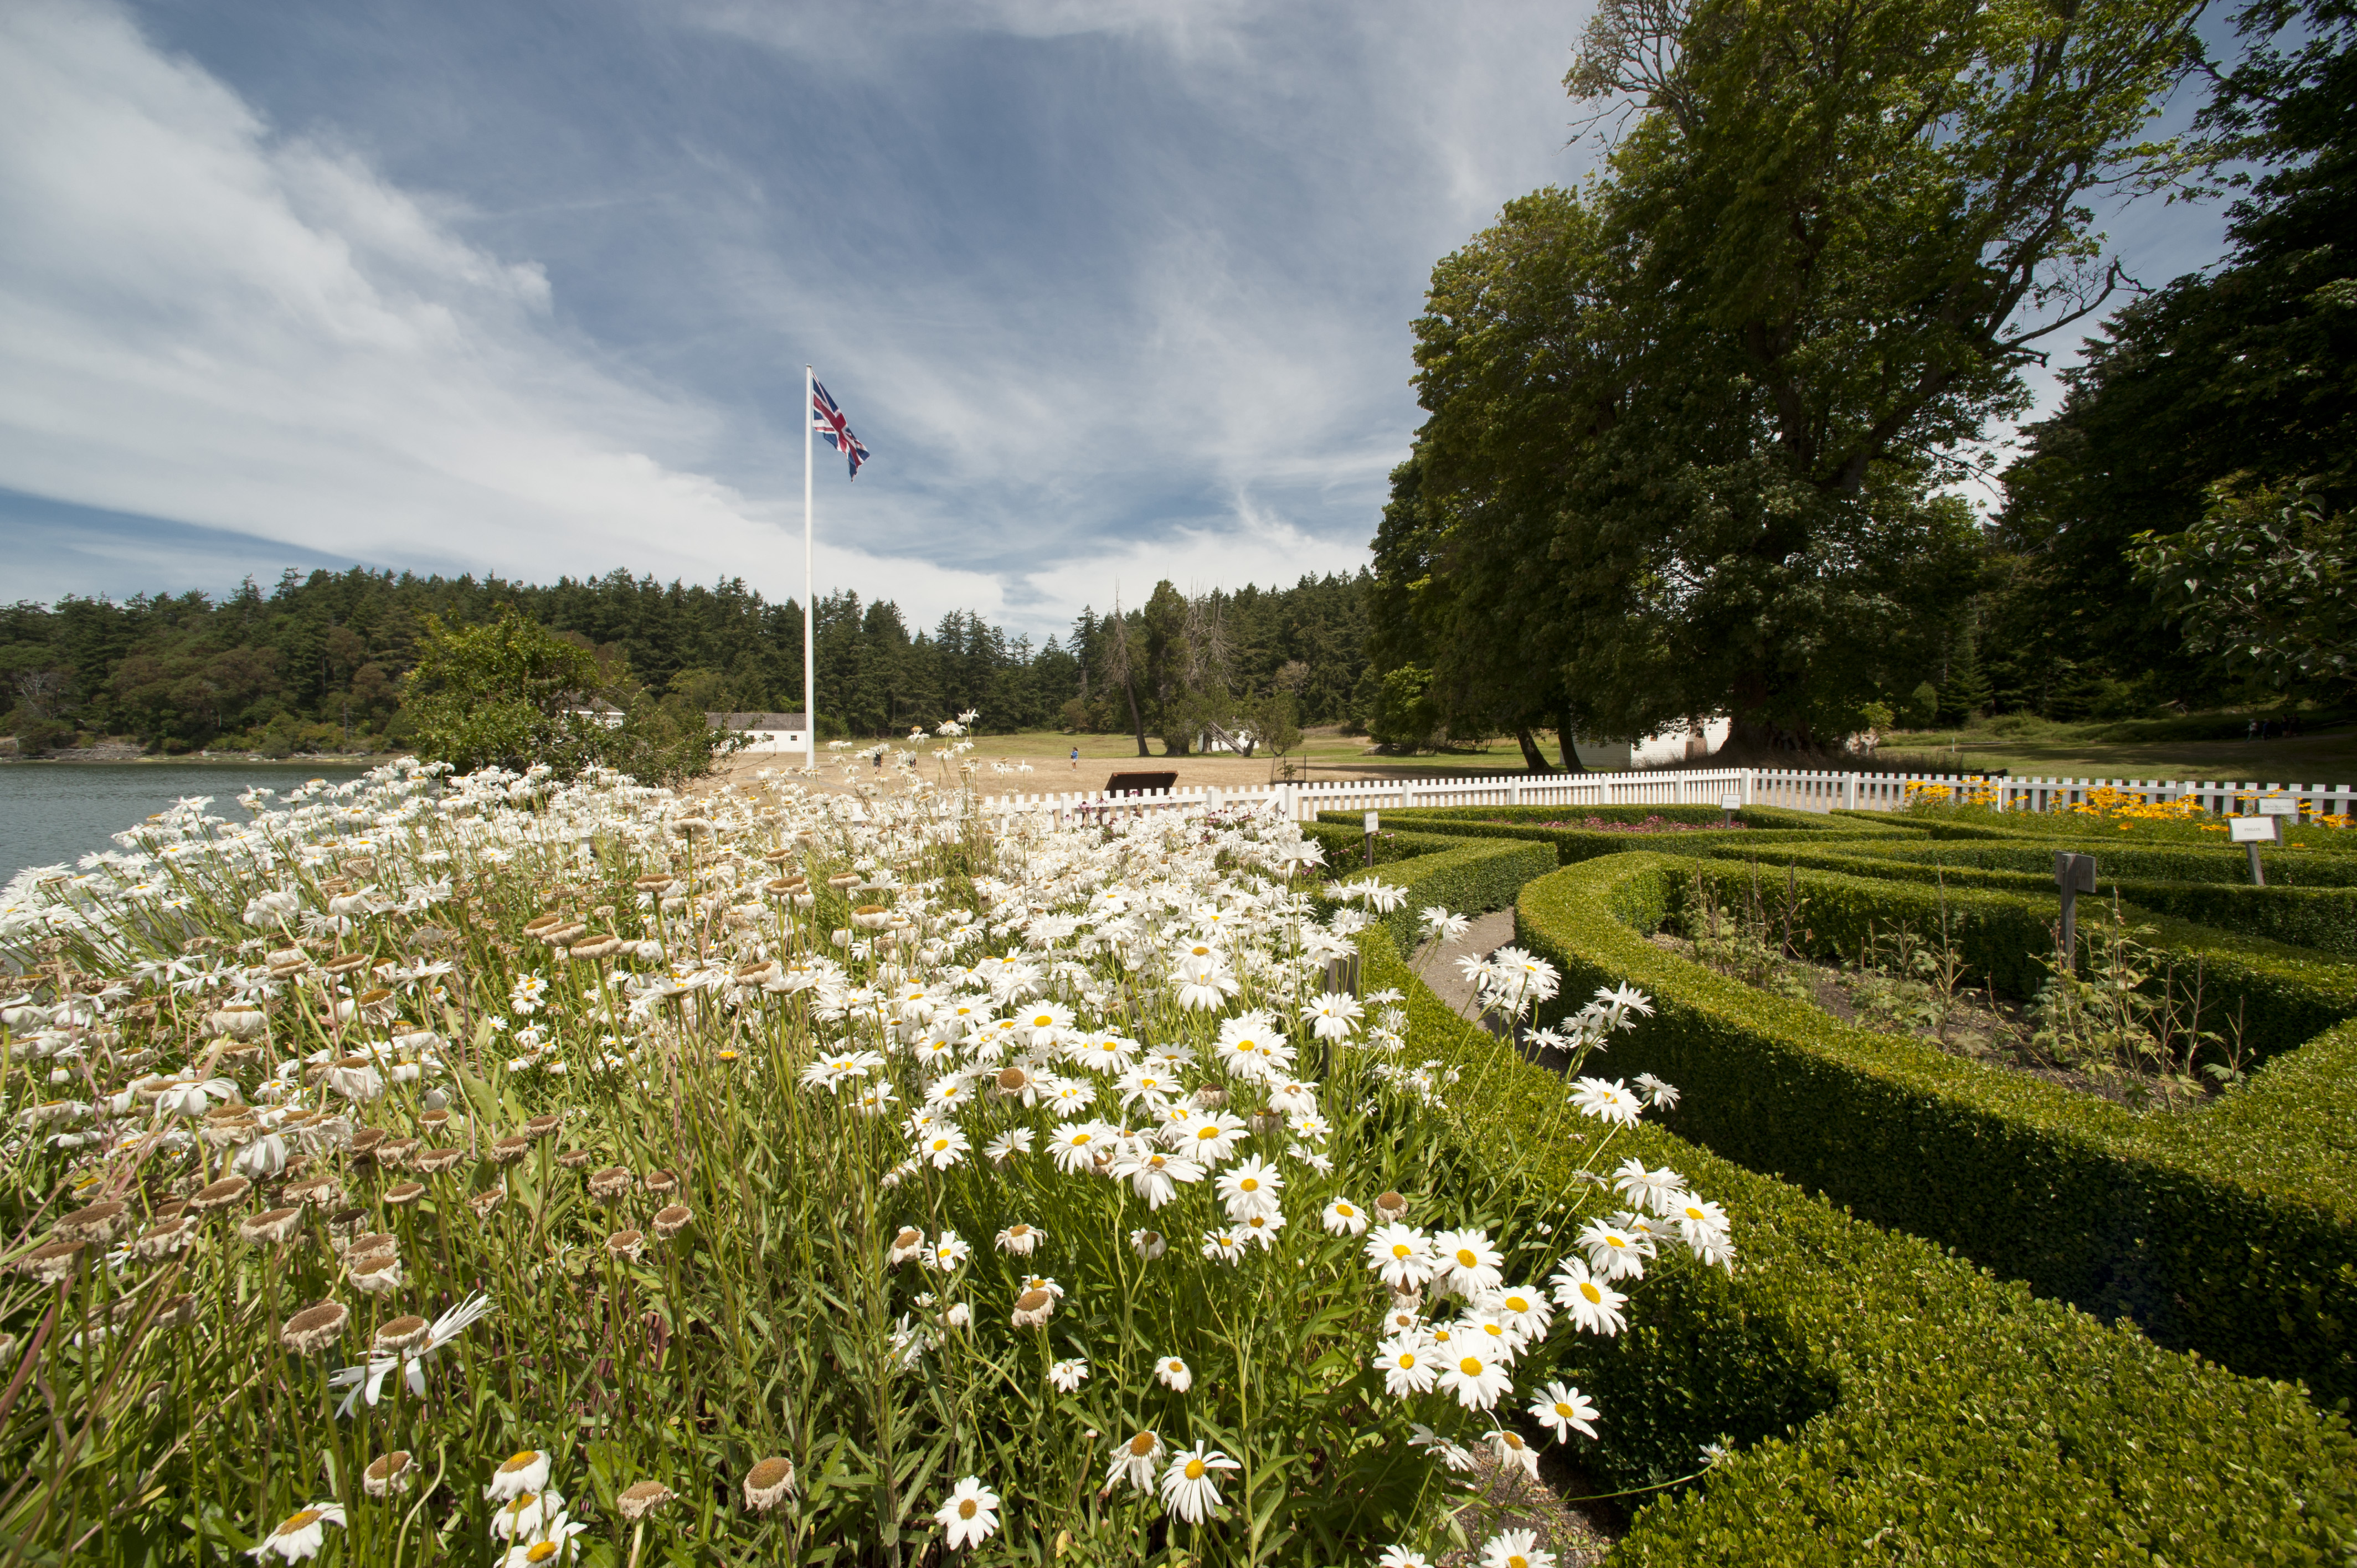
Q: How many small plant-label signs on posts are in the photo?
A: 5